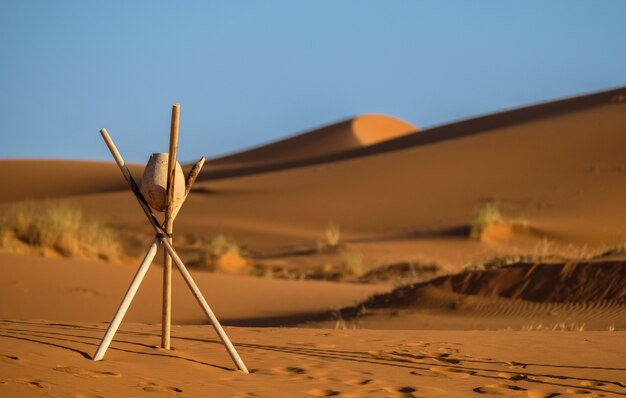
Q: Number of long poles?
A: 3